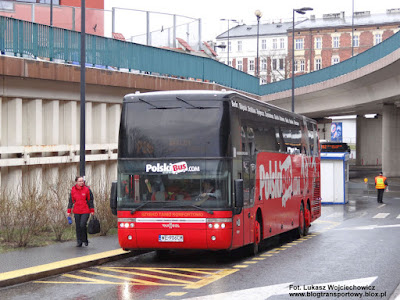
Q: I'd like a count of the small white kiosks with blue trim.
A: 1